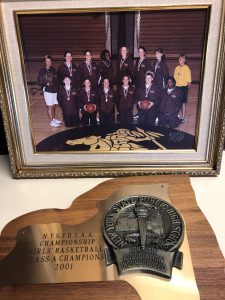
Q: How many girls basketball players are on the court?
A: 12